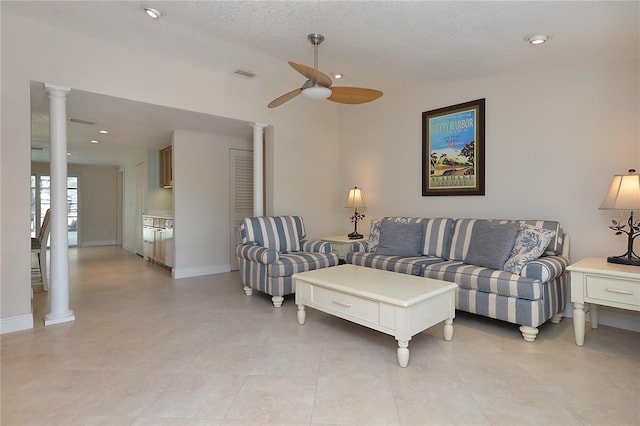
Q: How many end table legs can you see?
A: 2